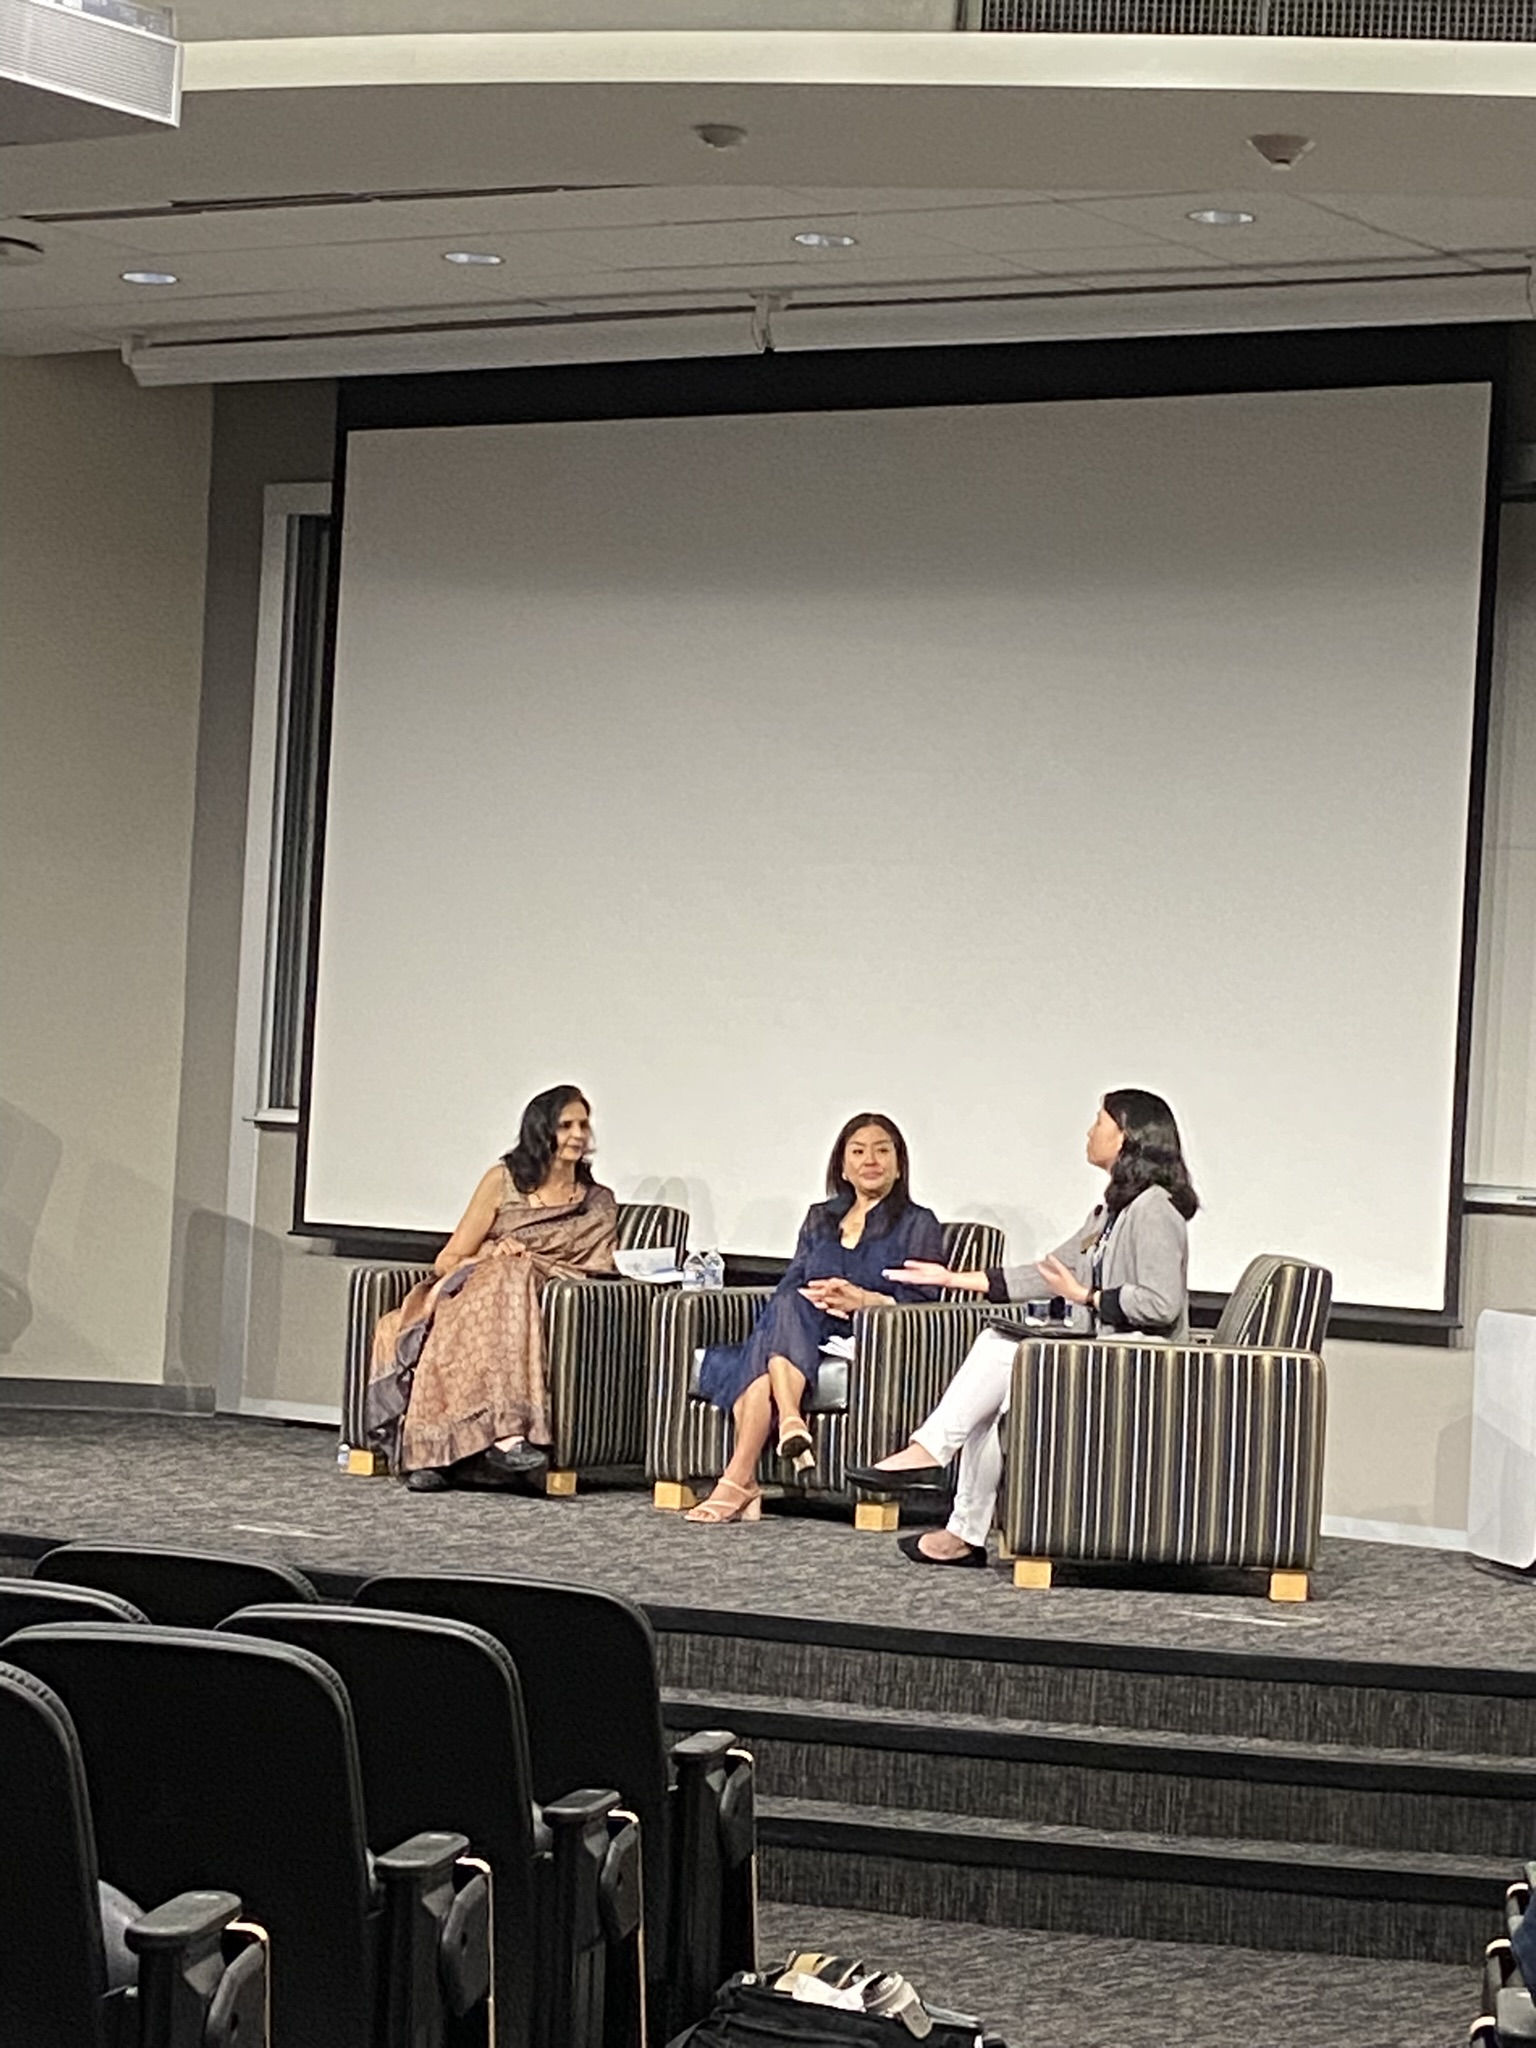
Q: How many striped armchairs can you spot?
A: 3